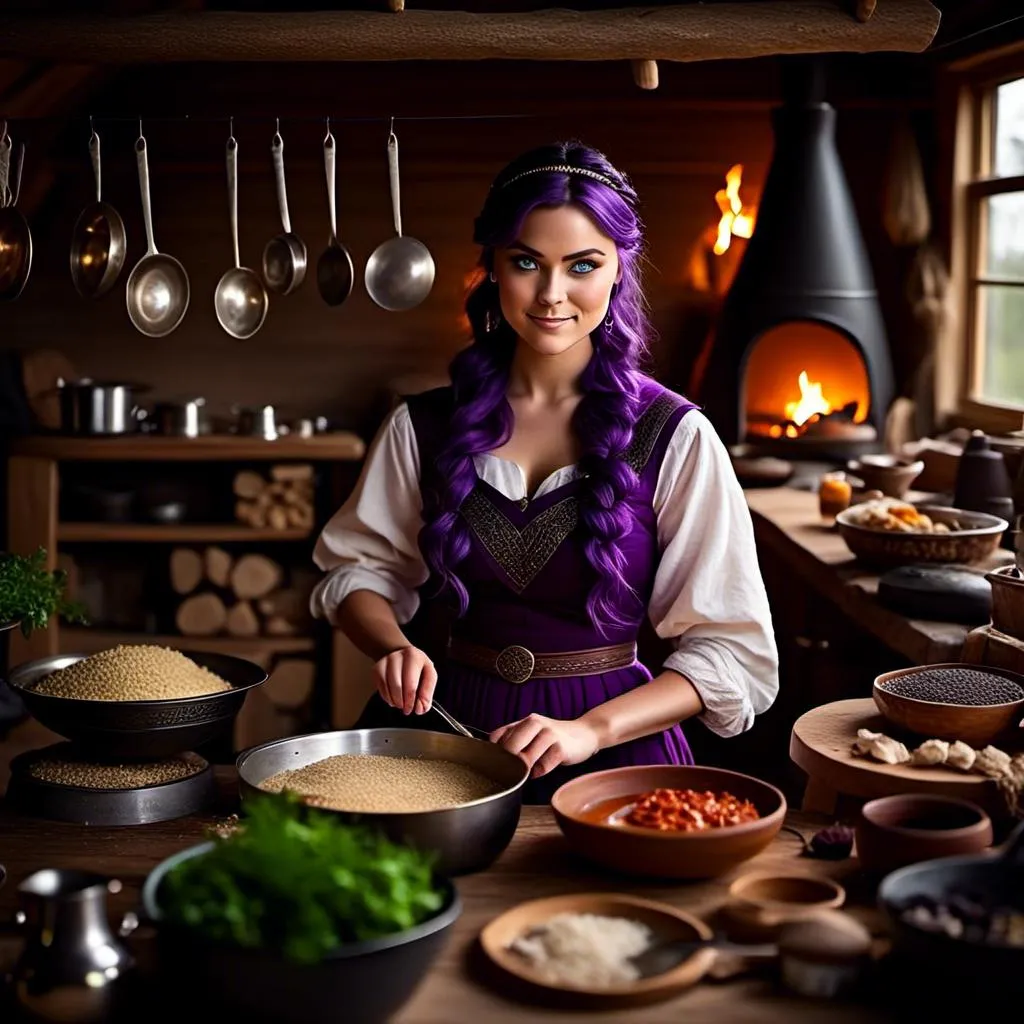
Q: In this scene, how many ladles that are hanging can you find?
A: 7